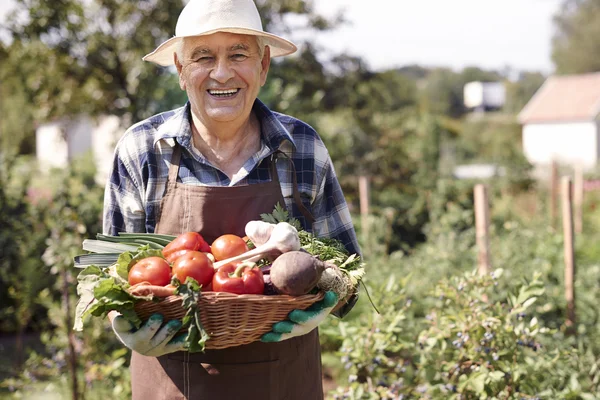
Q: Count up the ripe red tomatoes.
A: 3